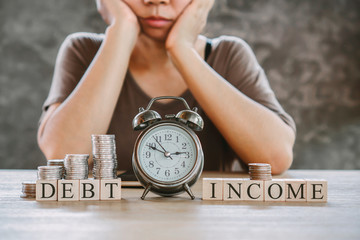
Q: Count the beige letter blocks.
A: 10